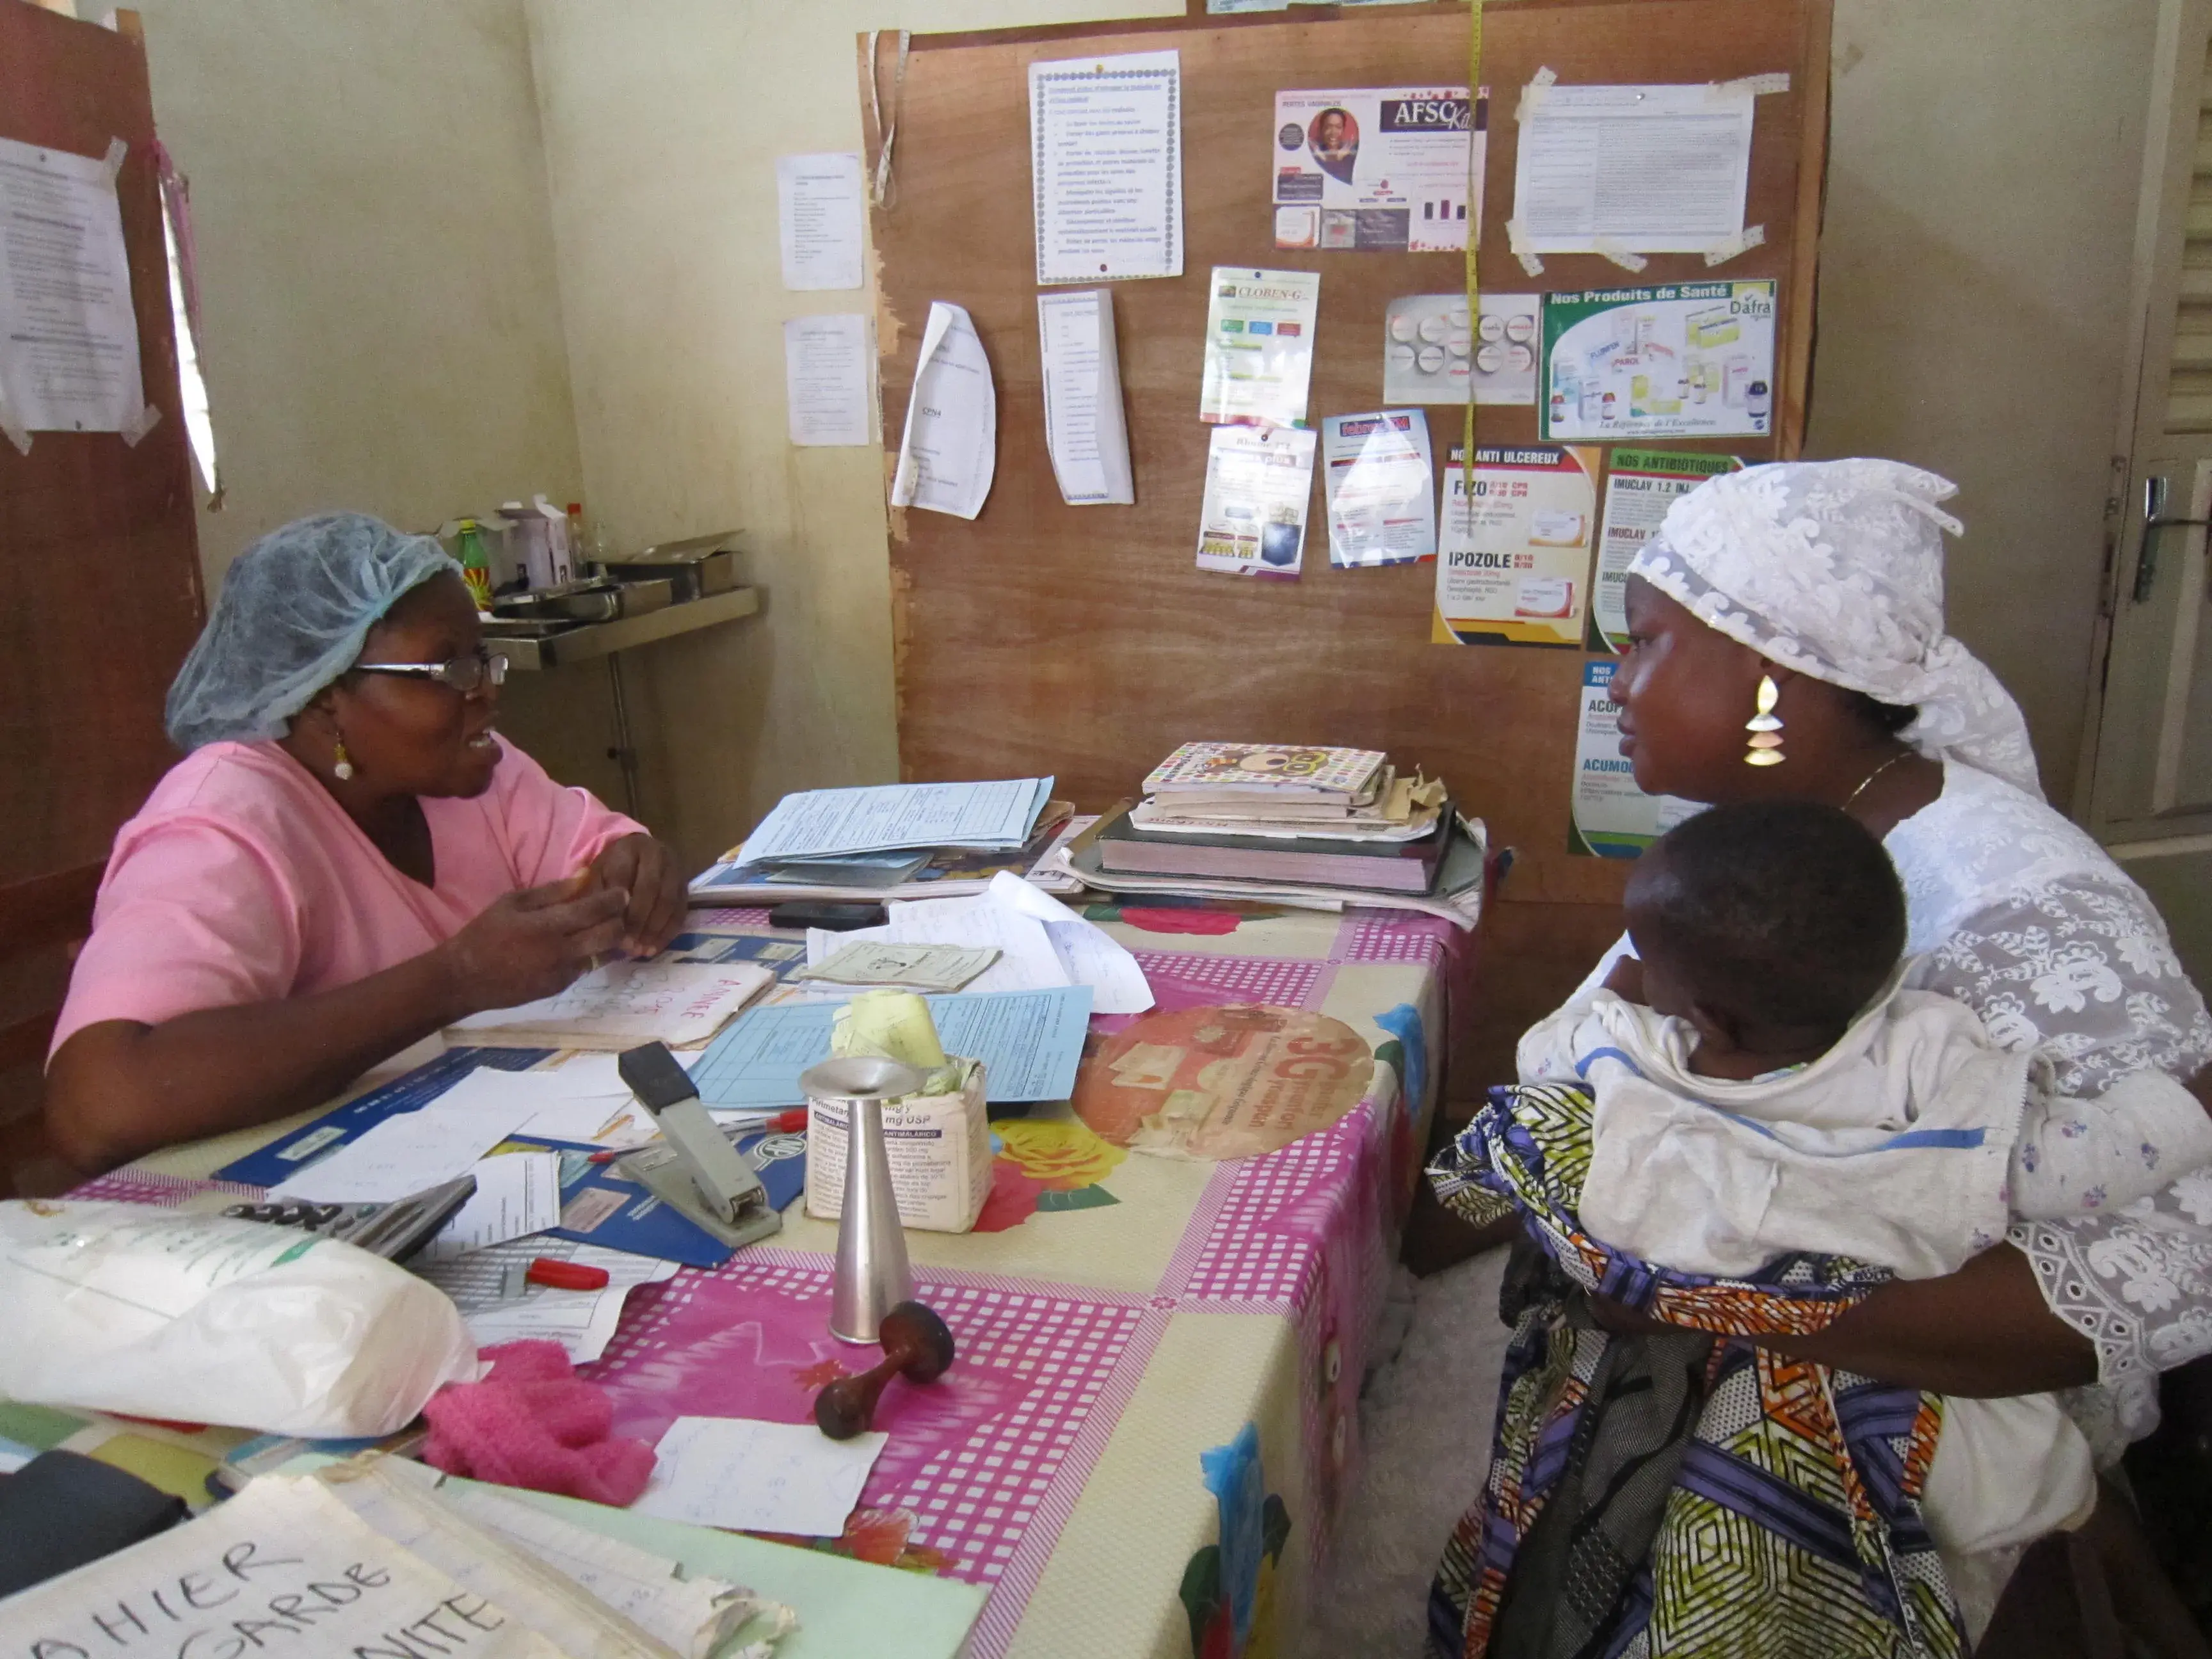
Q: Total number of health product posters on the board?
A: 9